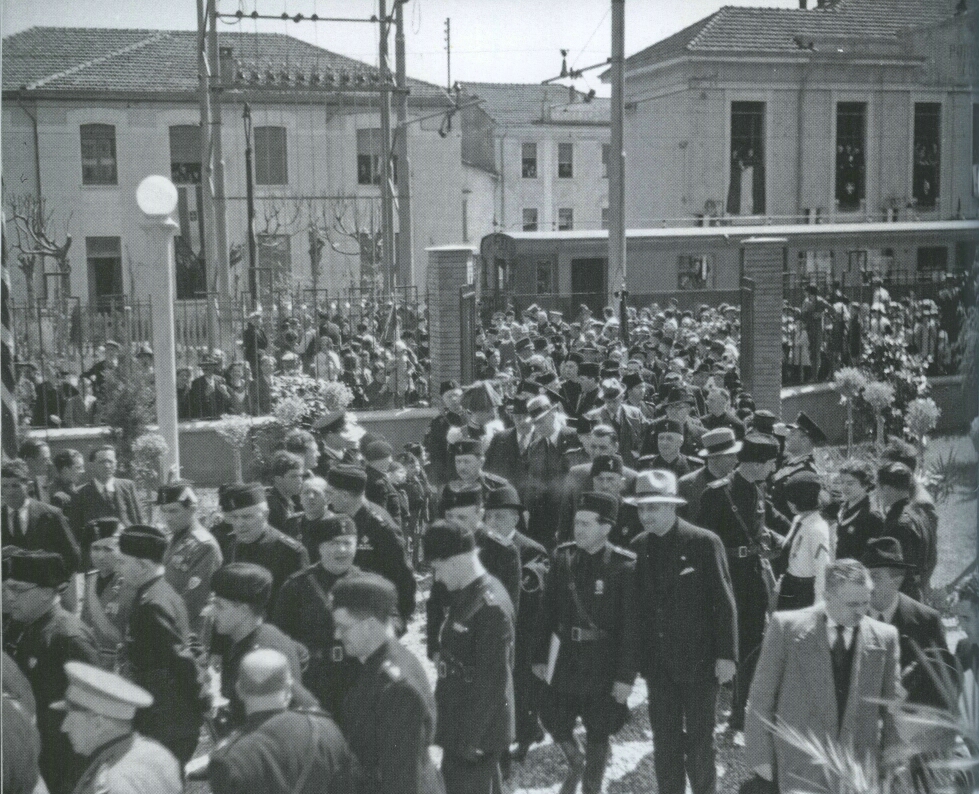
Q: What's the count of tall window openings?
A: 3